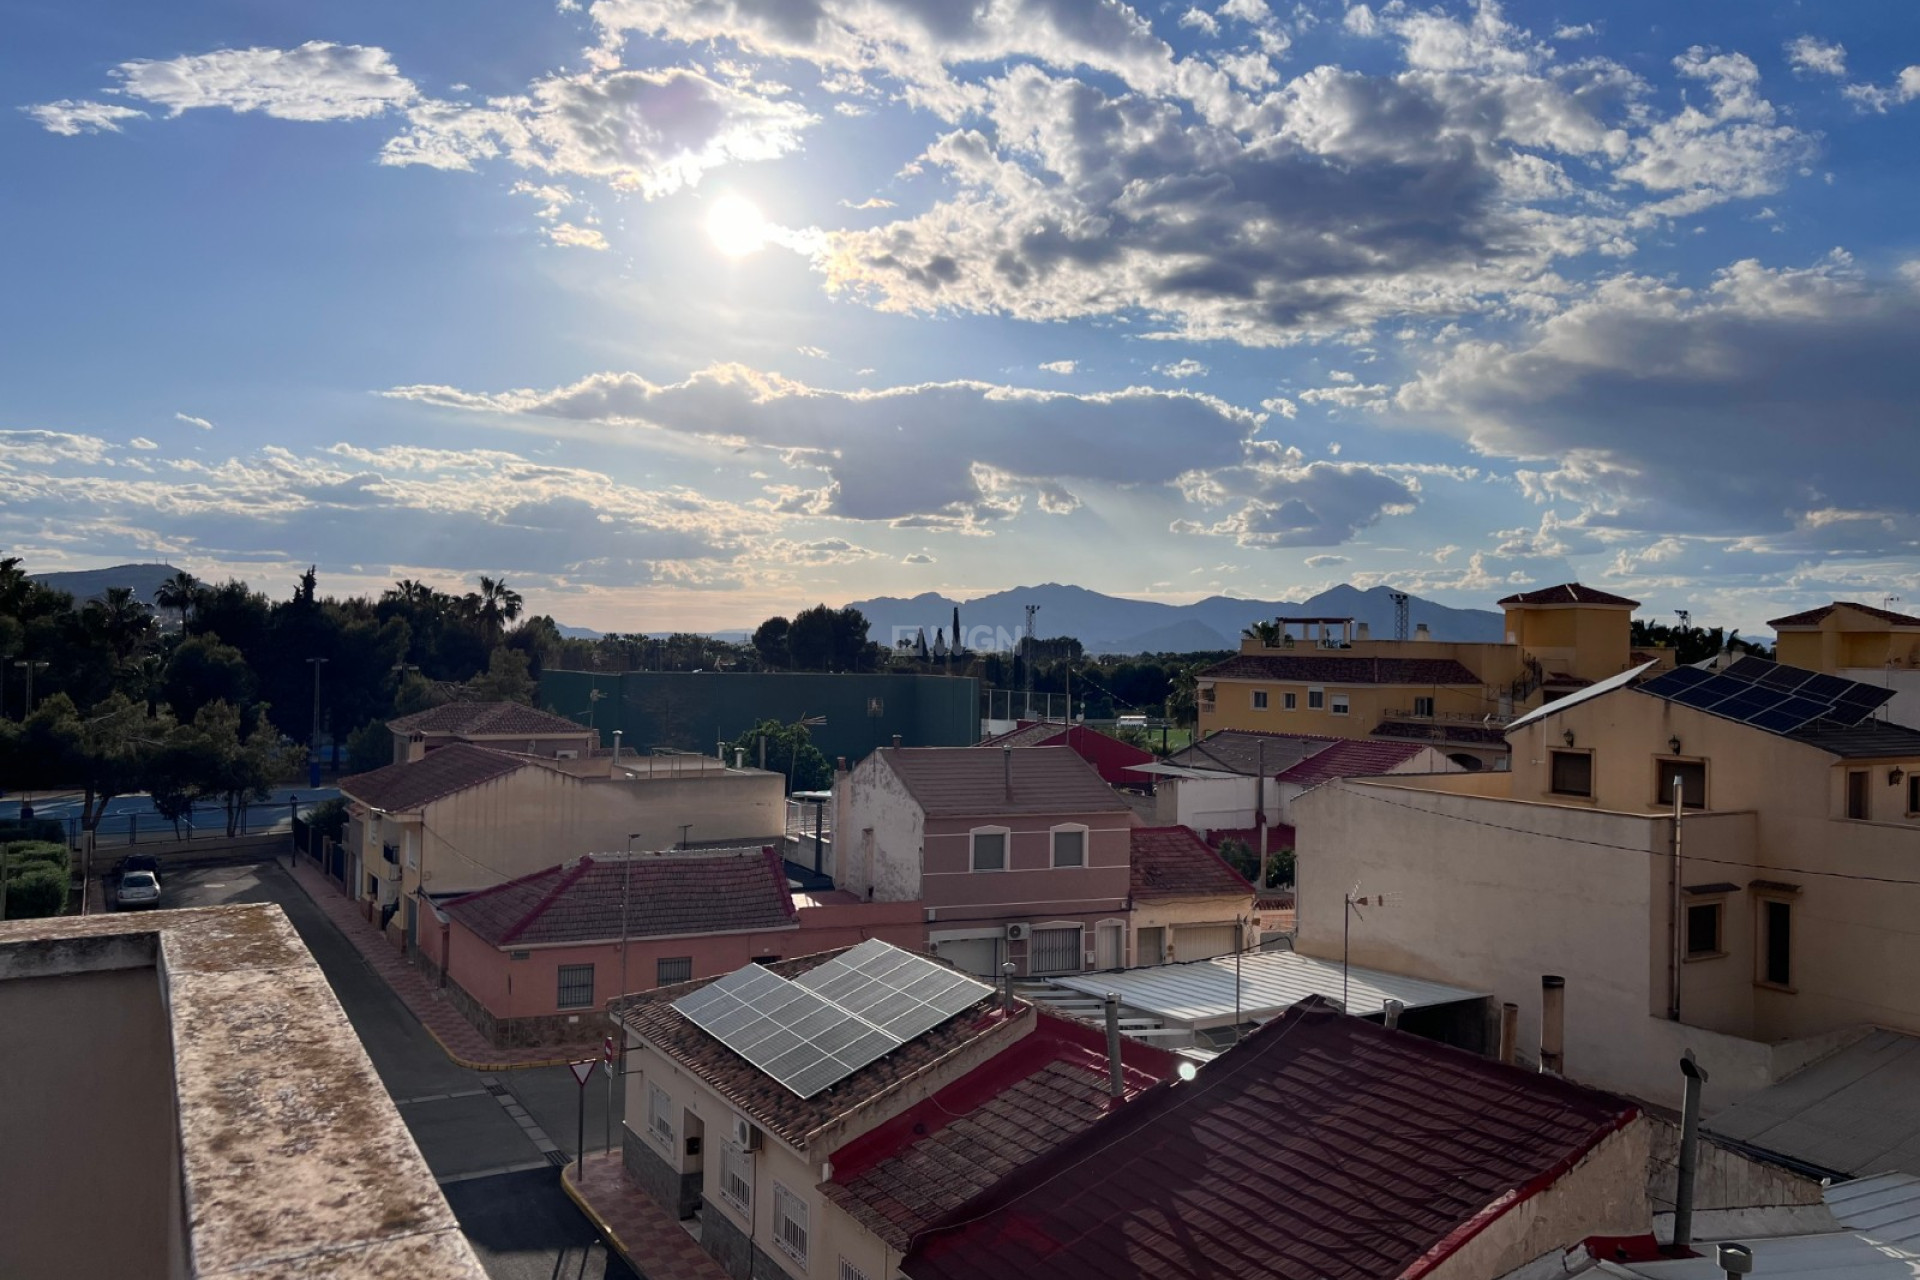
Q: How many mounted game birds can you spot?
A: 0